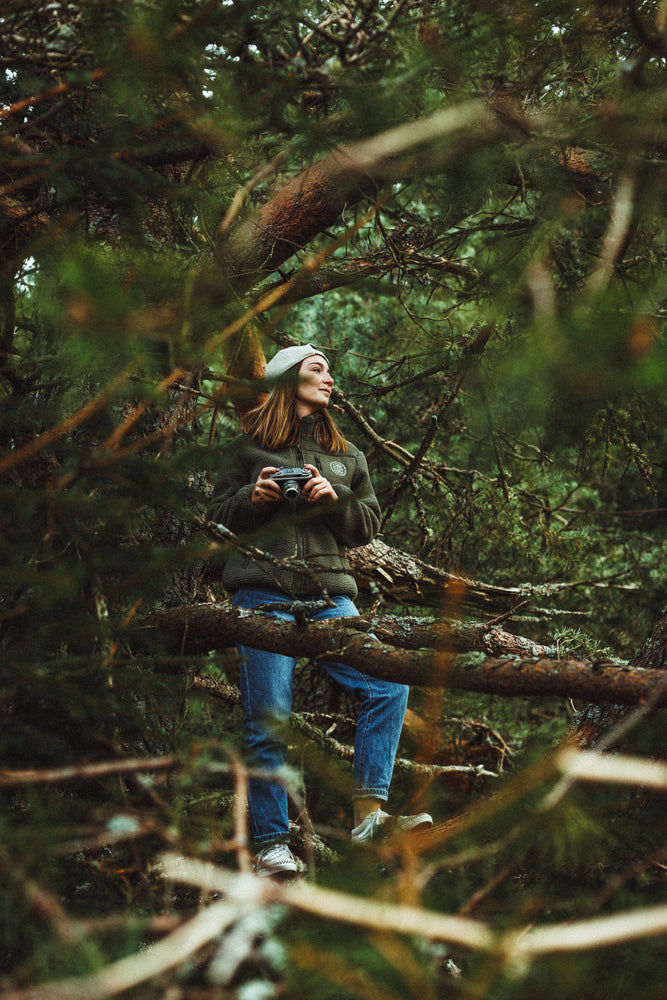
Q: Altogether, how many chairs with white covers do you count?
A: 0